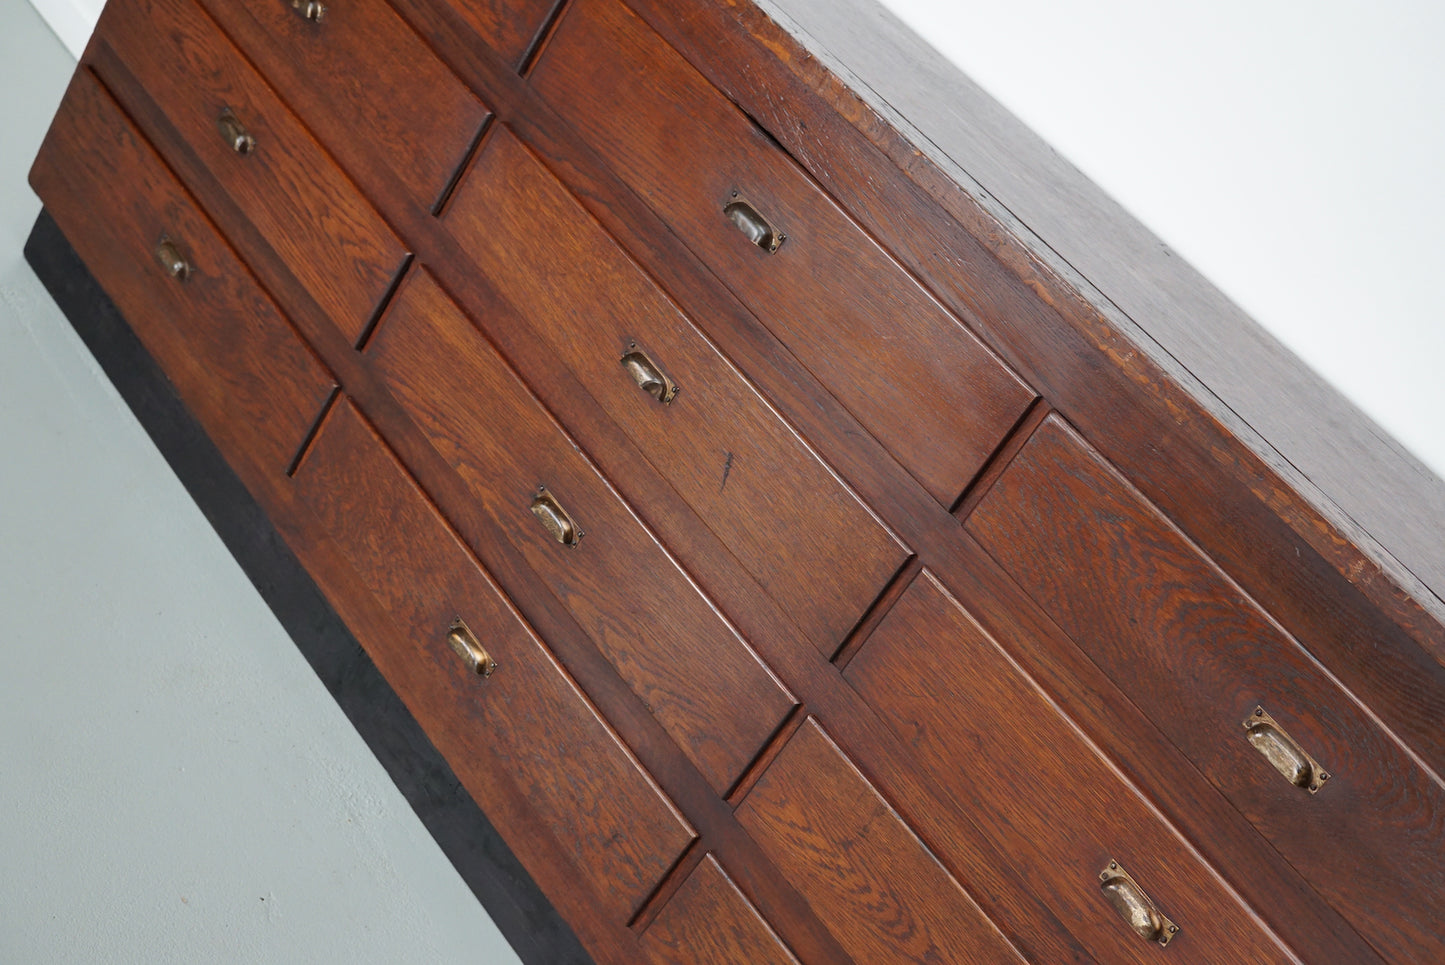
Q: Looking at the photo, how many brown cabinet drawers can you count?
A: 12